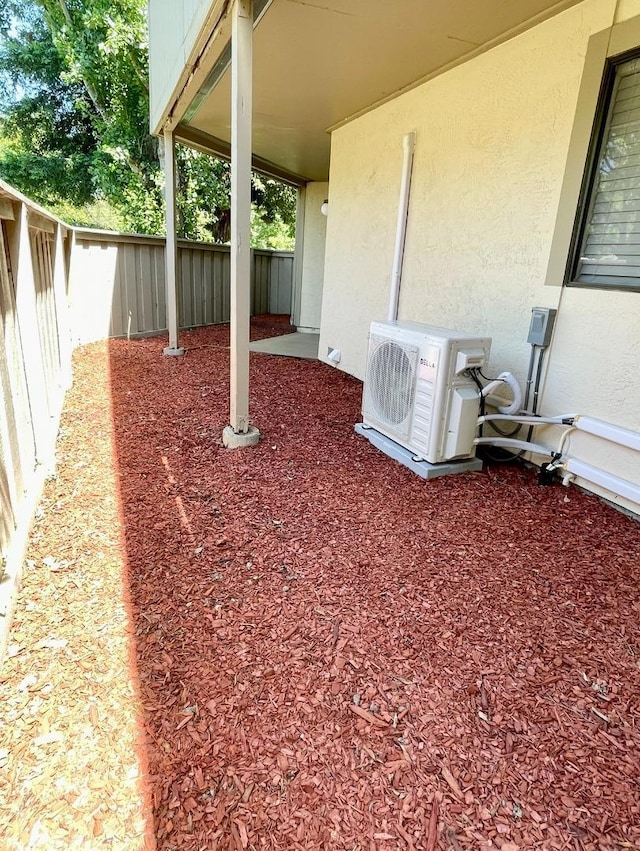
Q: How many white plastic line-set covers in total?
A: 3